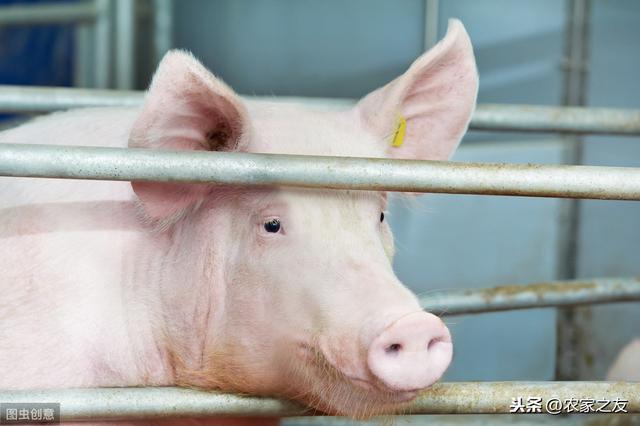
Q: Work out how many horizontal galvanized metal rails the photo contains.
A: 4